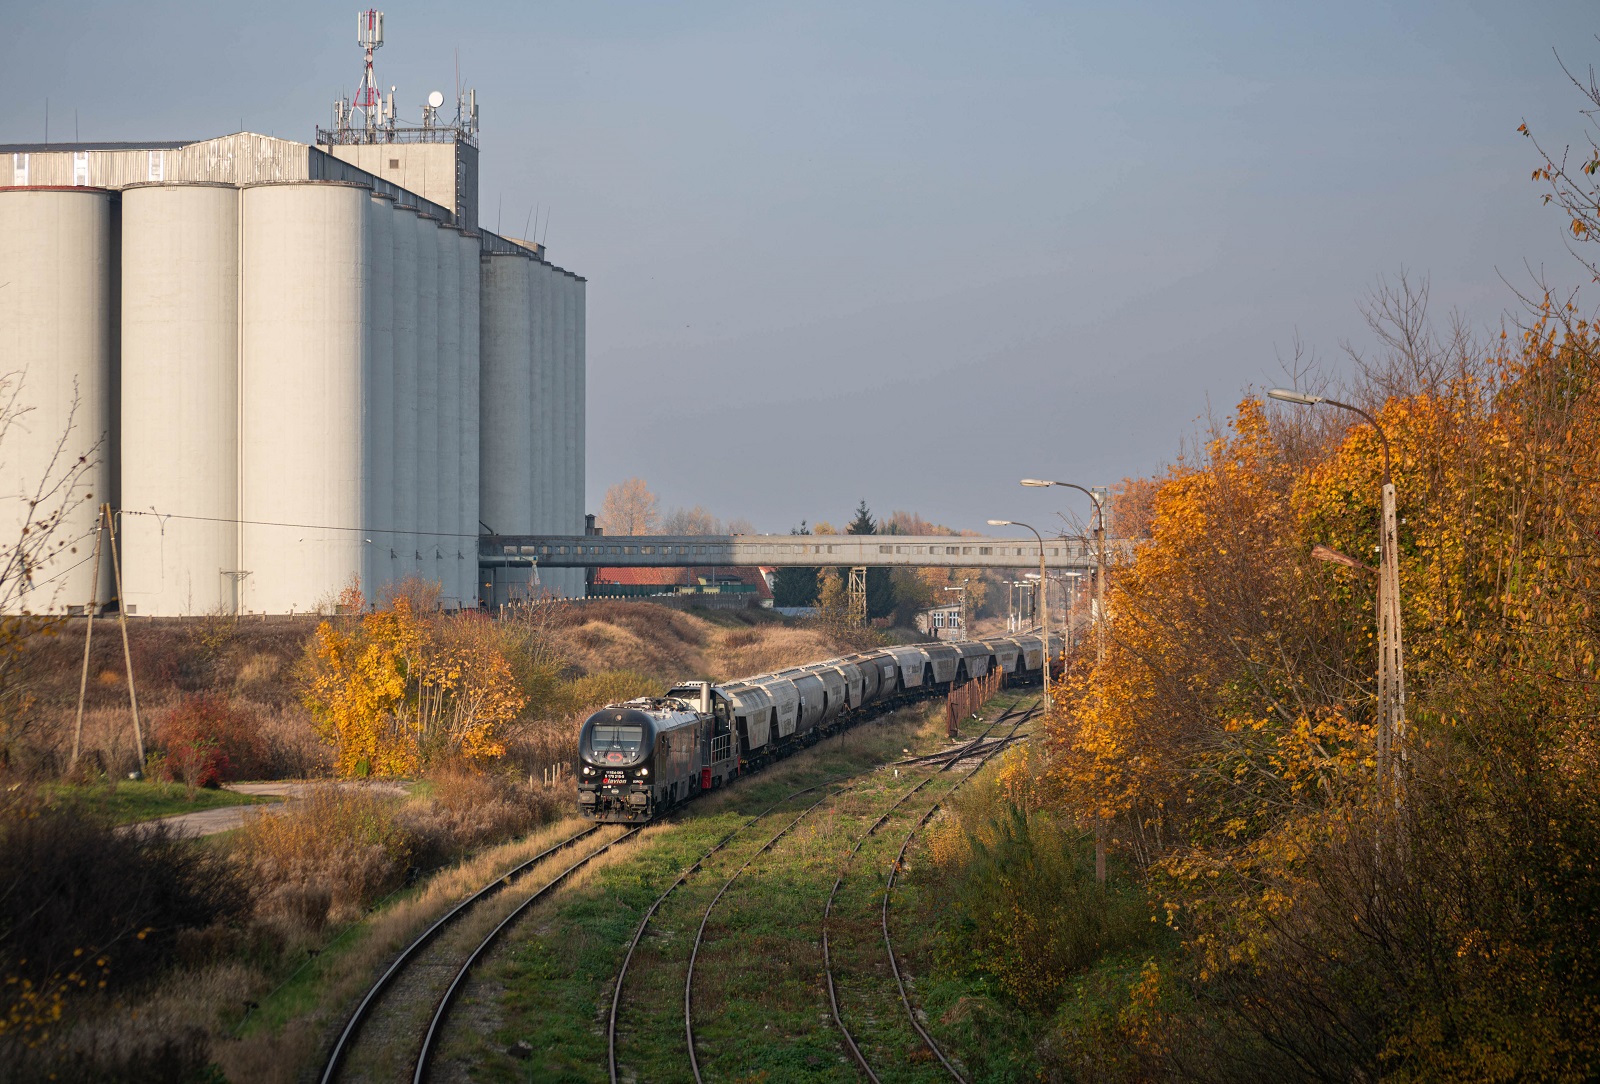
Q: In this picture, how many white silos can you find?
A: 14